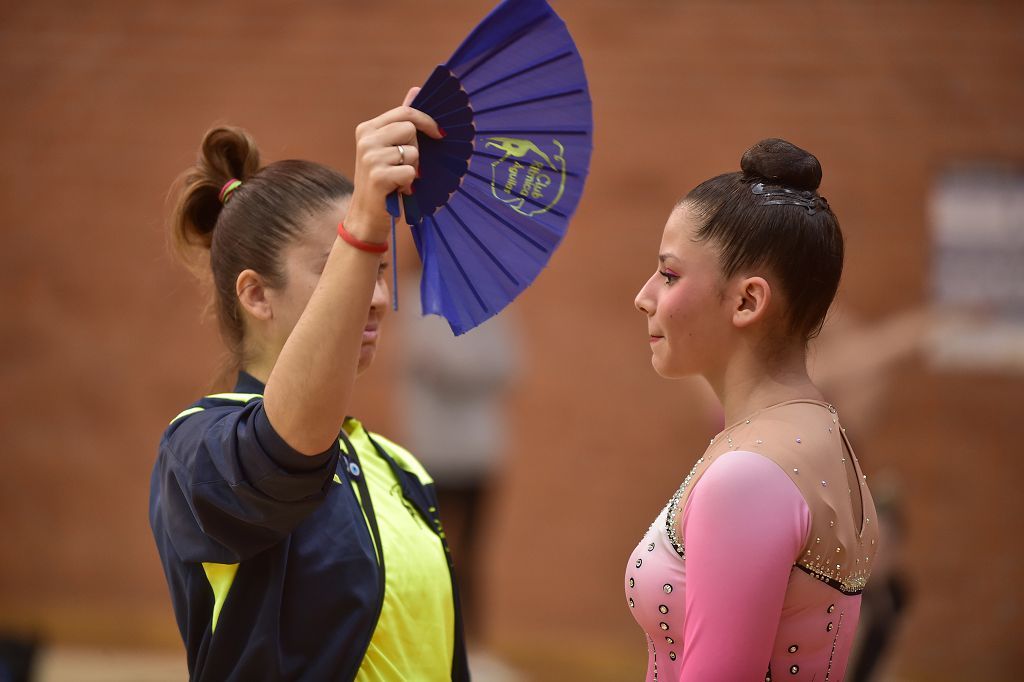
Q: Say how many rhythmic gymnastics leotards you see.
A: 1